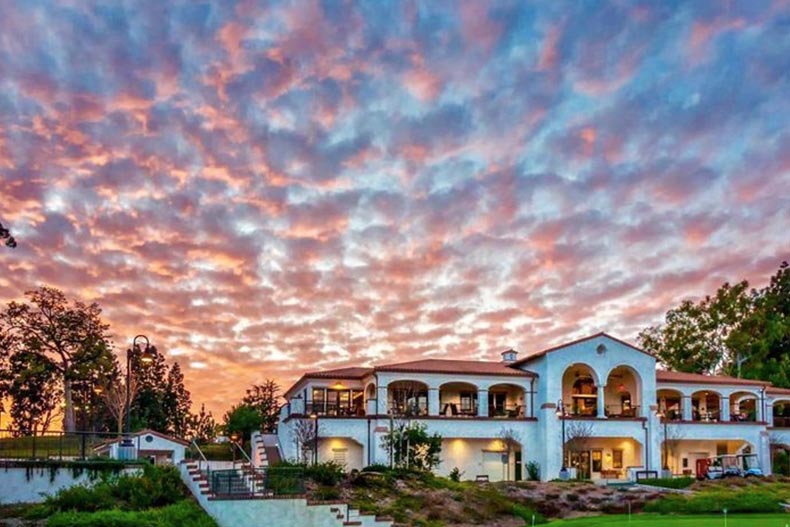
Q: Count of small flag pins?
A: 3